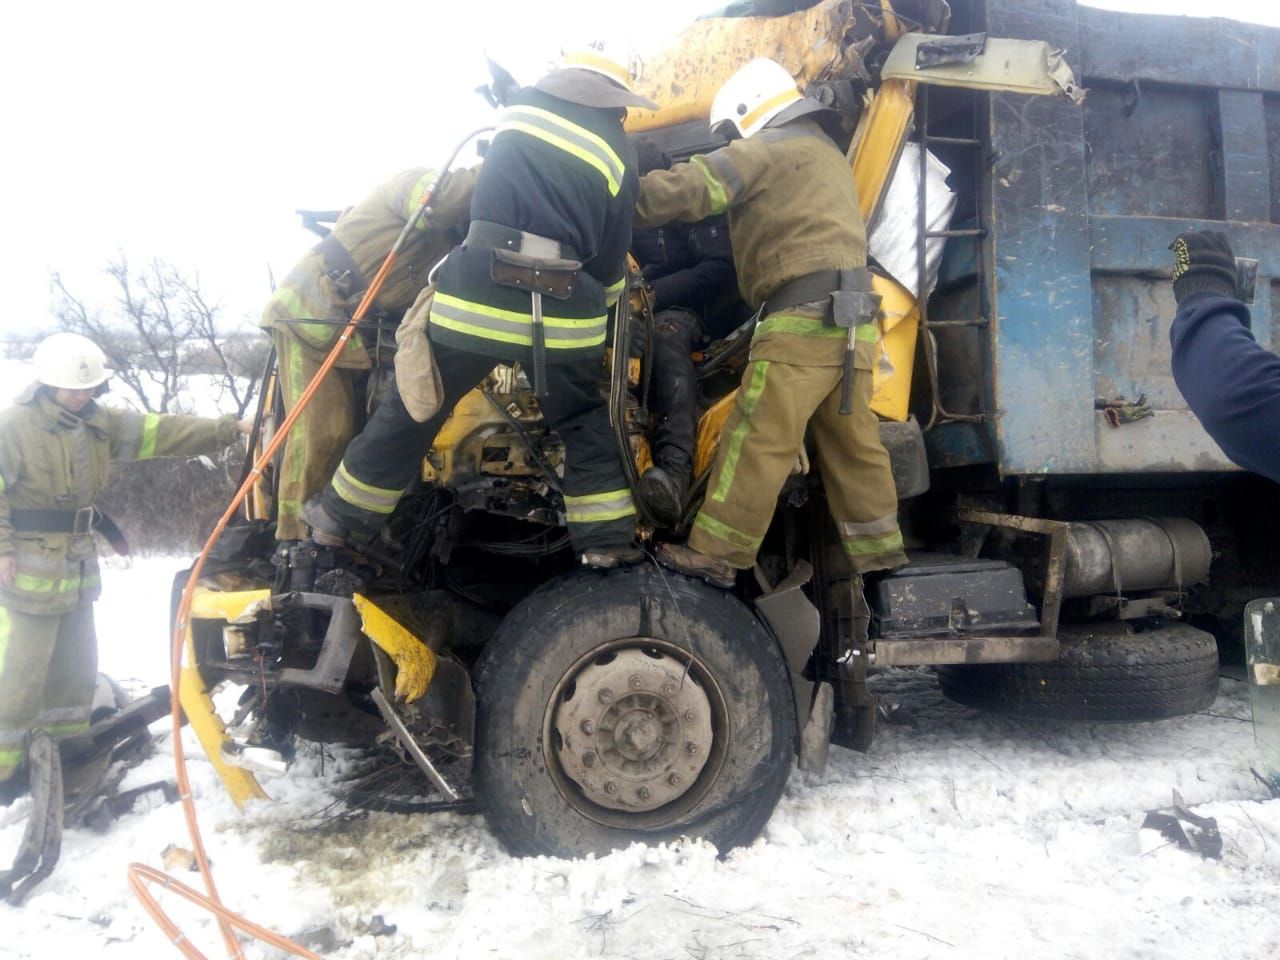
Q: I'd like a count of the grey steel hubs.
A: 1